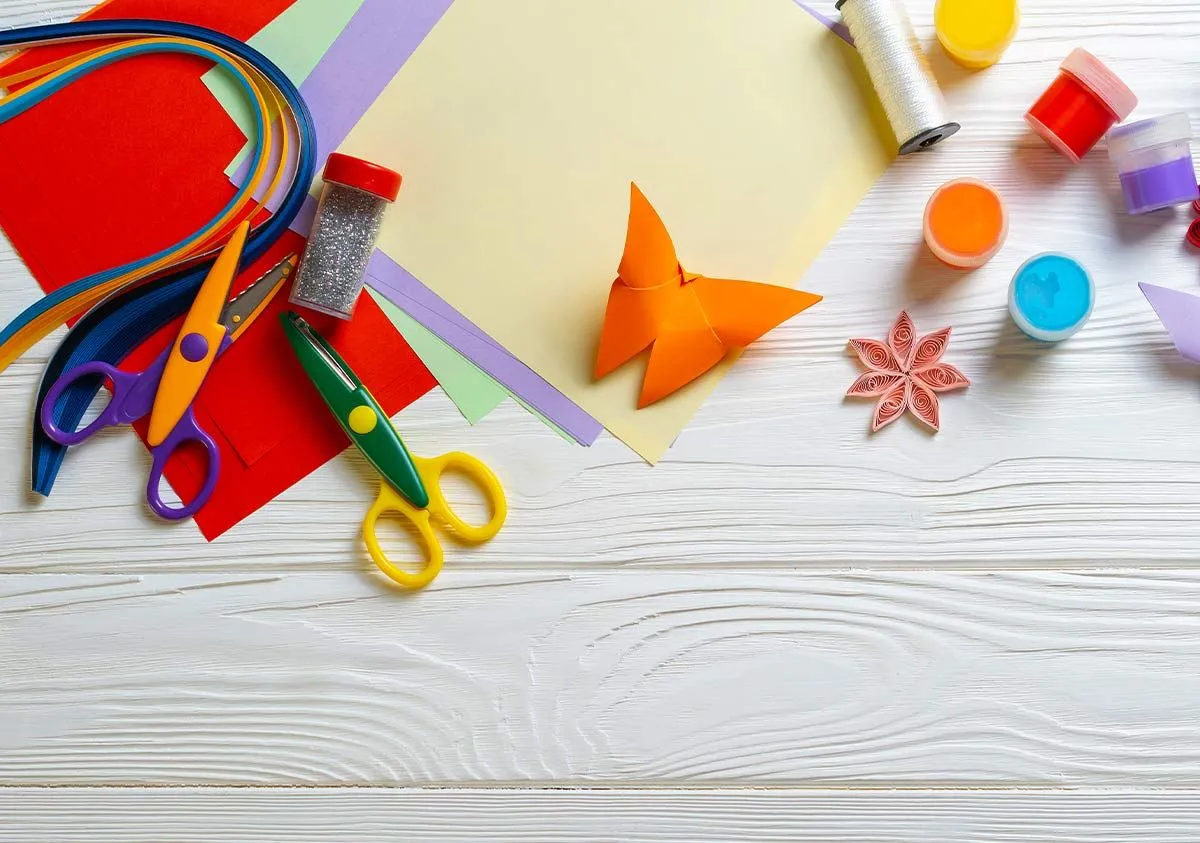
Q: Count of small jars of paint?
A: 5